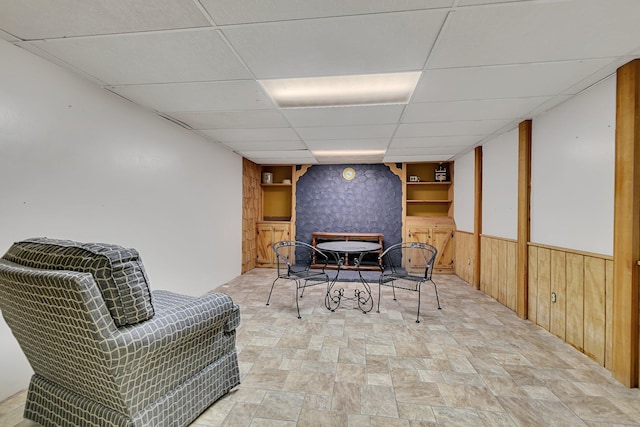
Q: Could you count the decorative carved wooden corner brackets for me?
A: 2